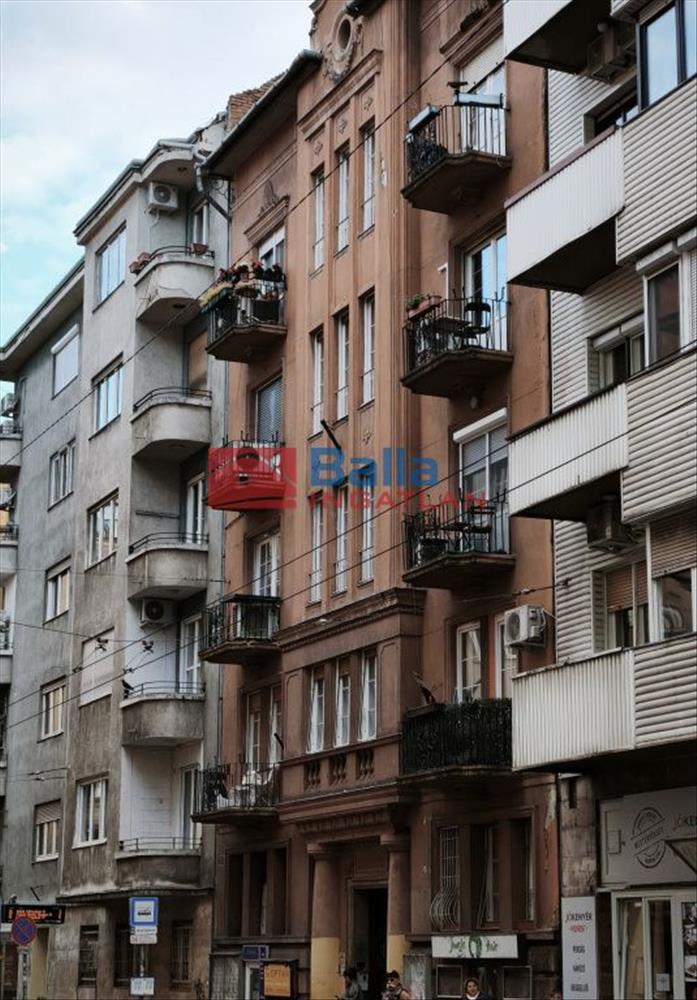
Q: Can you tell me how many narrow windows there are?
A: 12